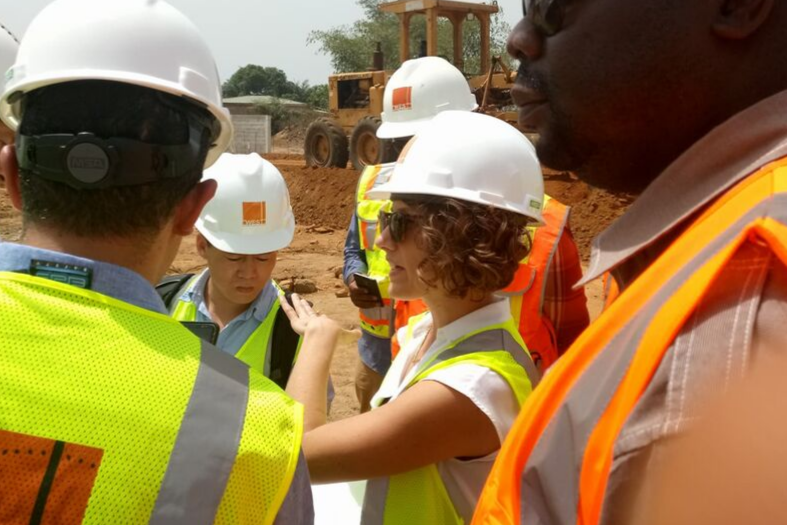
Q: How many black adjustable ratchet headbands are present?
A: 1